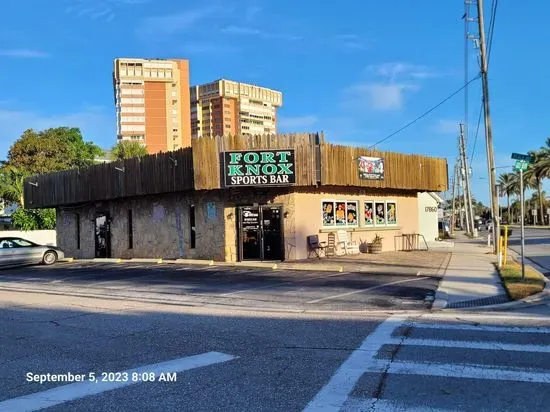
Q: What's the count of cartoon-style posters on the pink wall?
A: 6